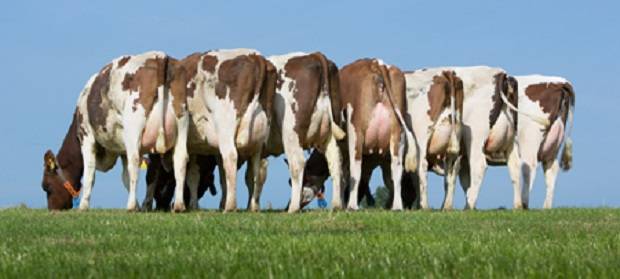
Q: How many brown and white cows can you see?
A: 7